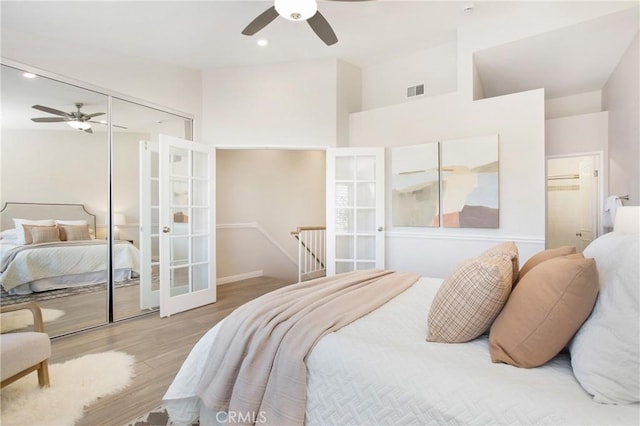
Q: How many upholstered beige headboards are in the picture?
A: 1